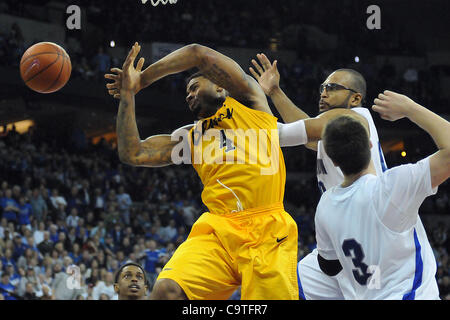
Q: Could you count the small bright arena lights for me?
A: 3